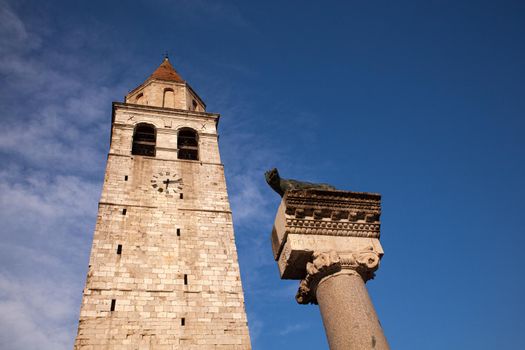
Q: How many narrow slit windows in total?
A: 8